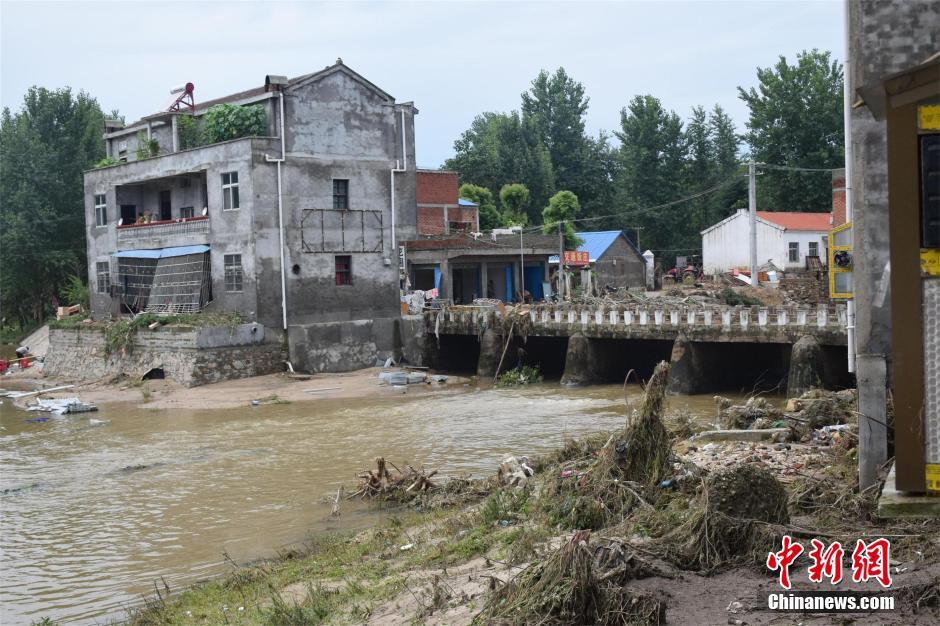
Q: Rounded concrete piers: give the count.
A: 4